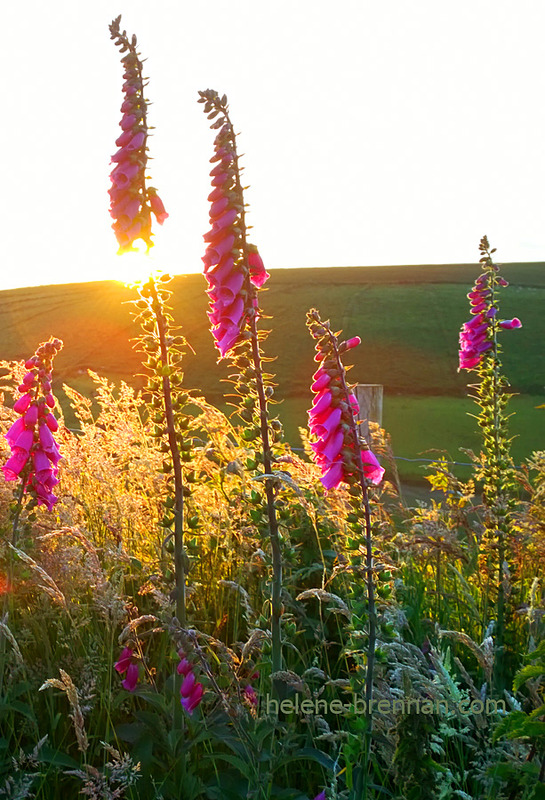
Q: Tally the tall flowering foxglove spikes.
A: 5